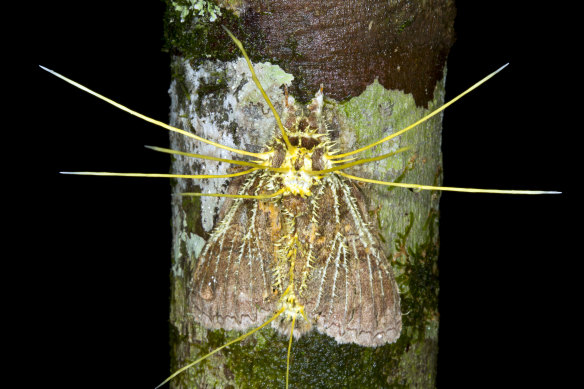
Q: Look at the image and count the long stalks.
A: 10